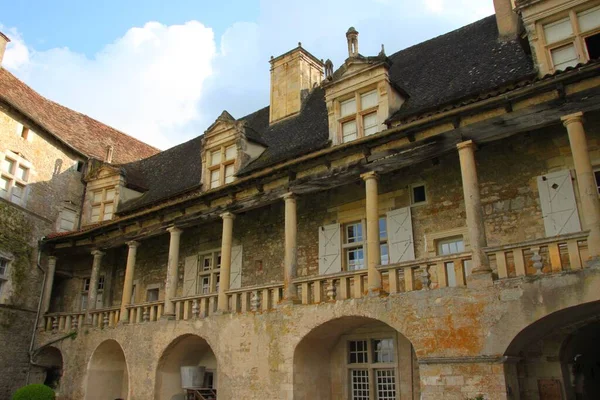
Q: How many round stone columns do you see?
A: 9